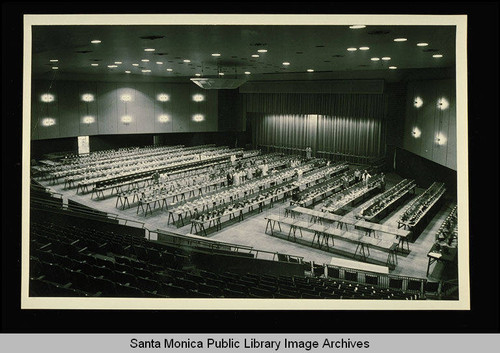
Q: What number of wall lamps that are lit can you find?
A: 14